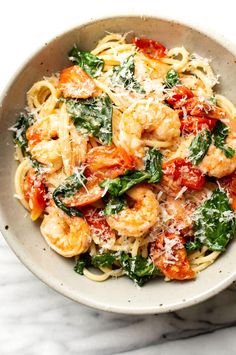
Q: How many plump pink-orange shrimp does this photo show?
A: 5